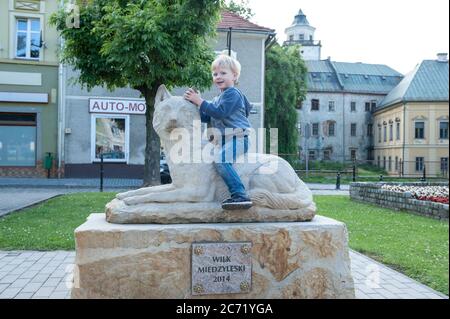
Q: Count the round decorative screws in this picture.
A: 4